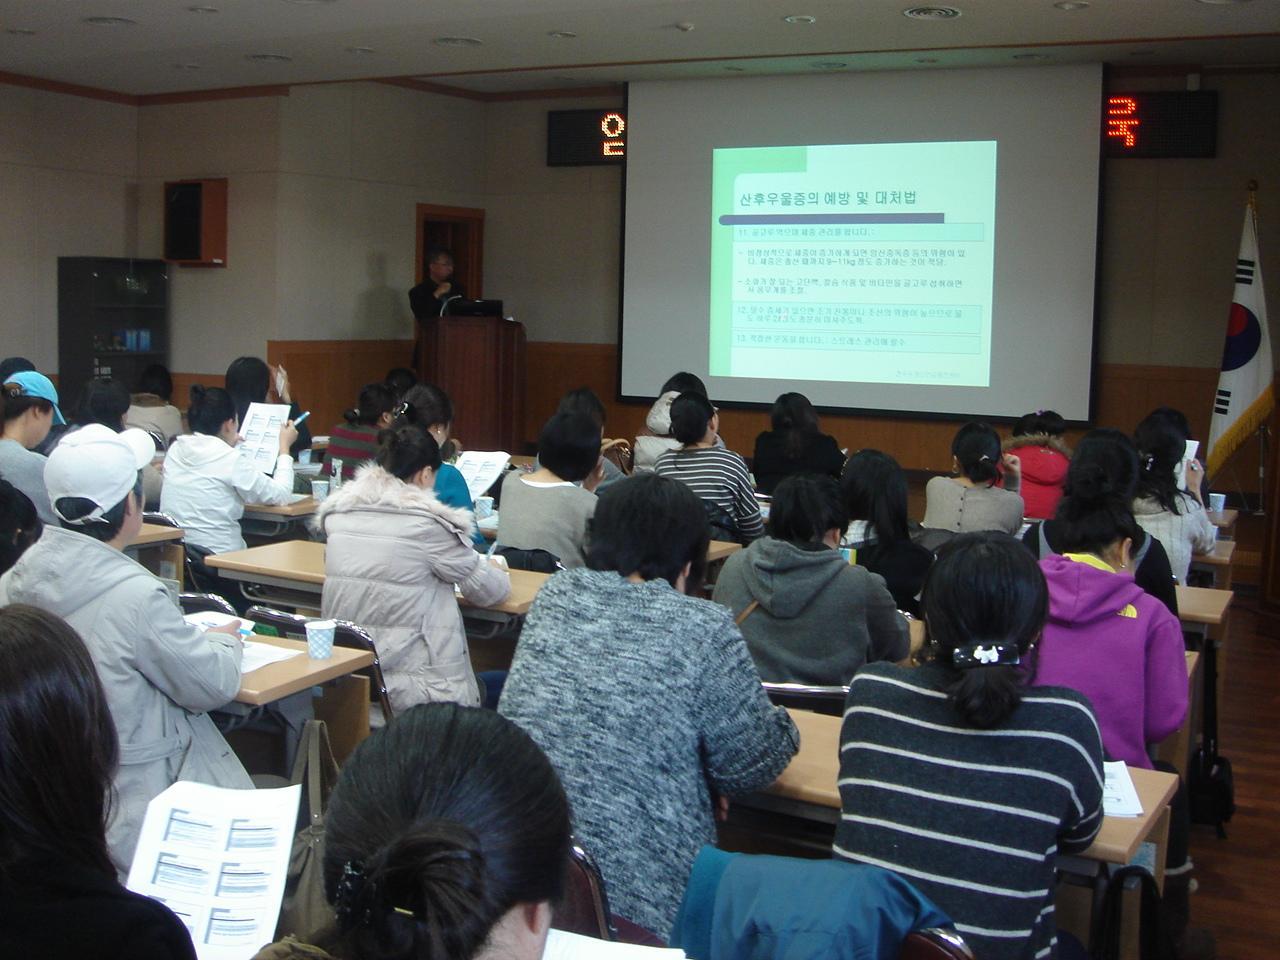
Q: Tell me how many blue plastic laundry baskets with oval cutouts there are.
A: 0